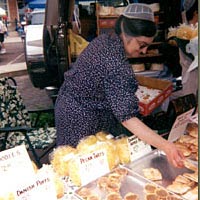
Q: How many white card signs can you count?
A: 5